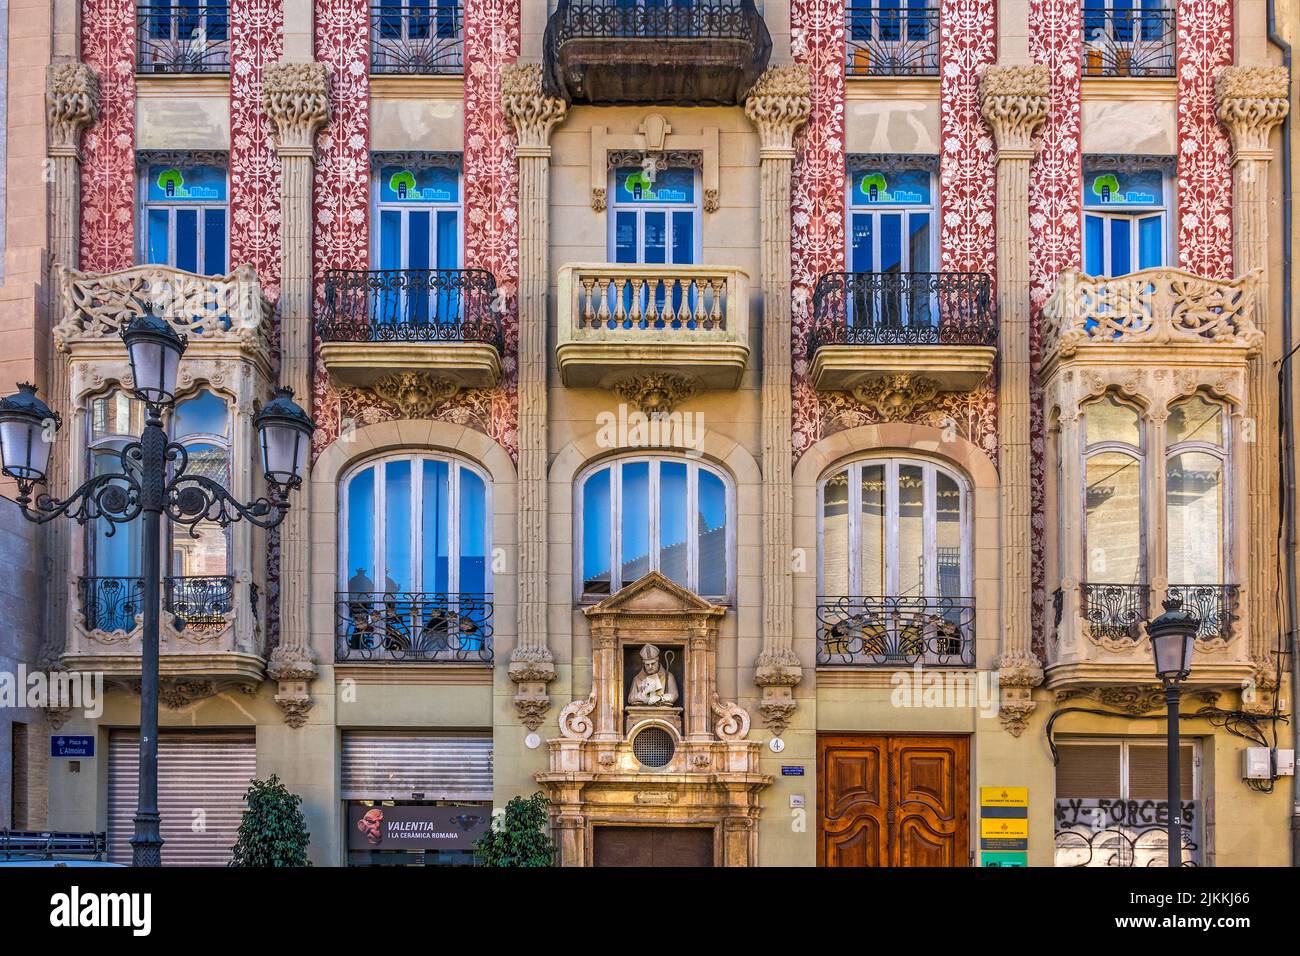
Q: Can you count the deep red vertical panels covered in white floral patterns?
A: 8